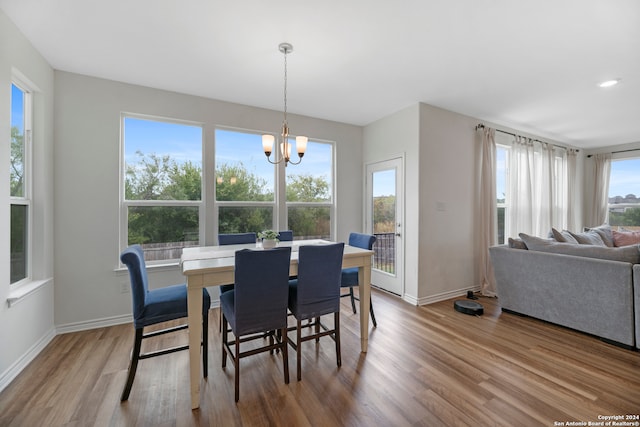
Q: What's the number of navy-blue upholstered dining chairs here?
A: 6